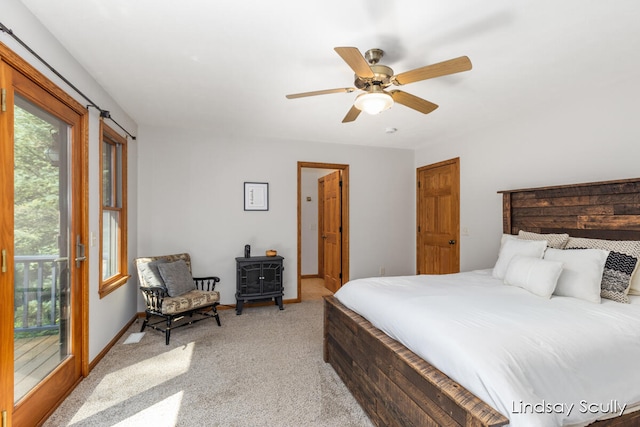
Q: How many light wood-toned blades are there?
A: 5